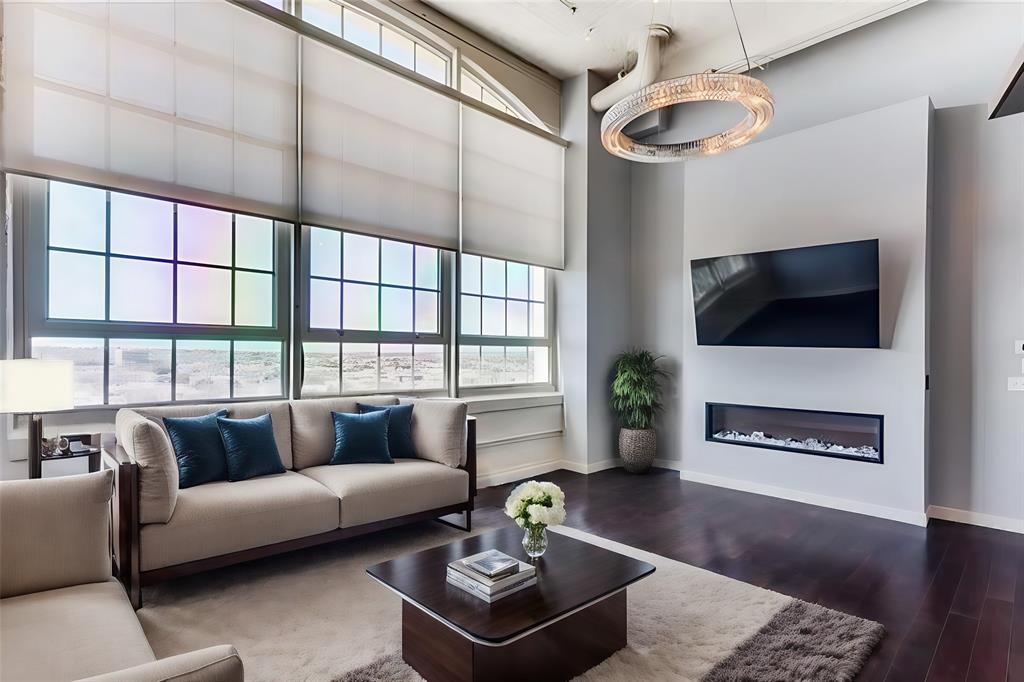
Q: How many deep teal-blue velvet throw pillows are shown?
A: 4